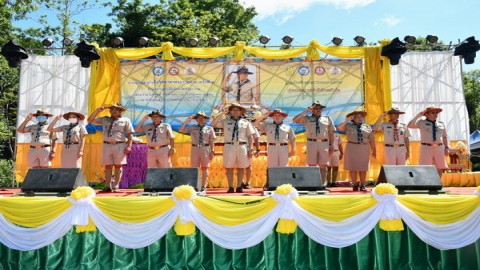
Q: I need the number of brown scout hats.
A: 11